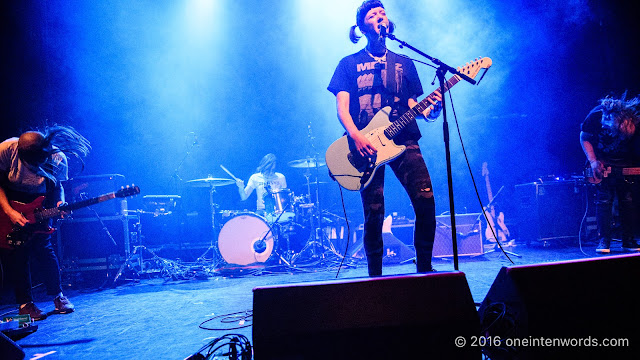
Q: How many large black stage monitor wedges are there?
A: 2